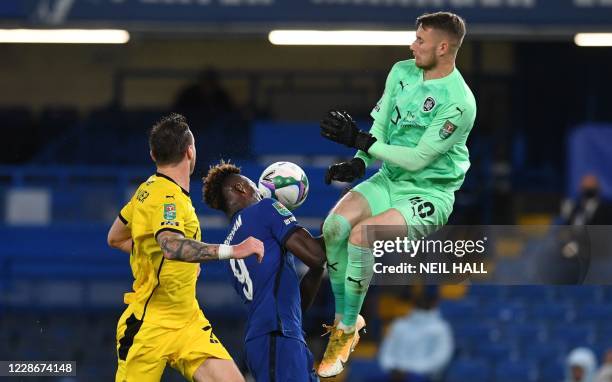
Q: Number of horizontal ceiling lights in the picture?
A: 3